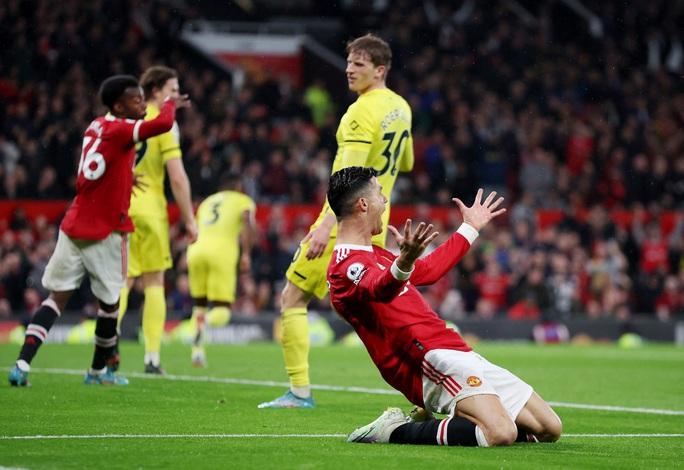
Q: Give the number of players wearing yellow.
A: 3